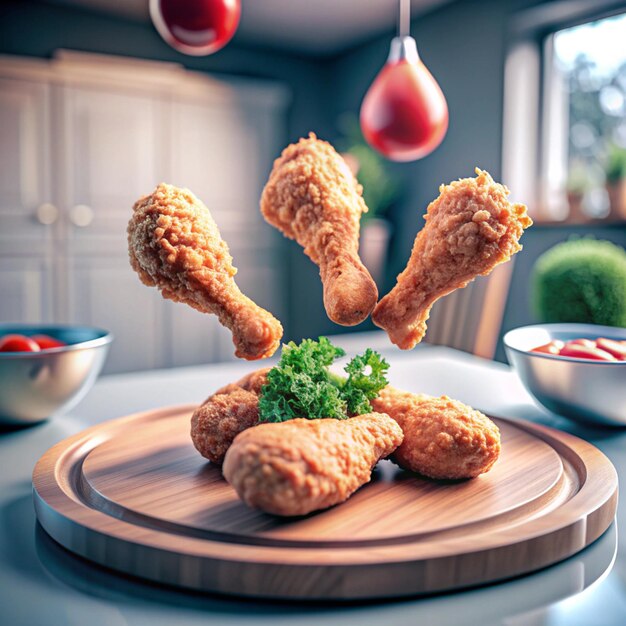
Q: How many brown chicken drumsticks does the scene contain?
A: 6